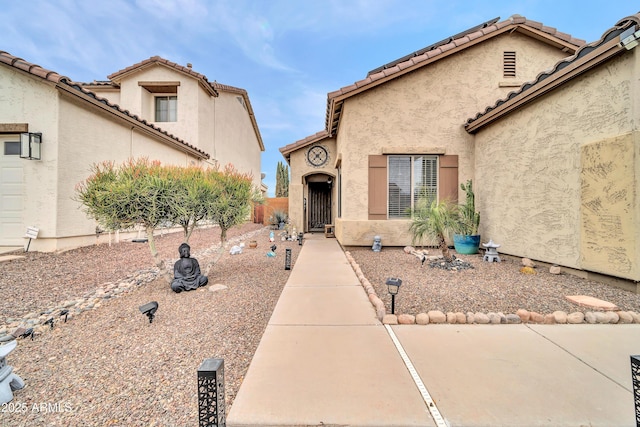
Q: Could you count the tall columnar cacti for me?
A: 1